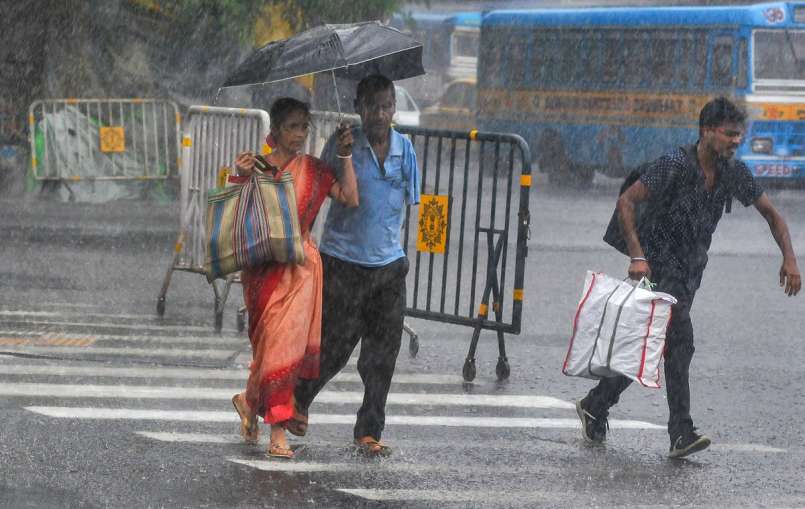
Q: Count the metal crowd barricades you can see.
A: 4